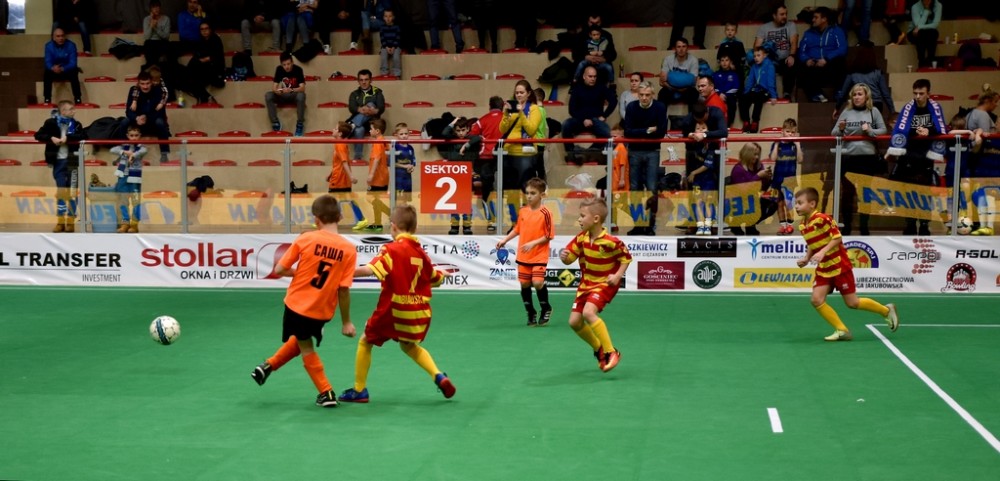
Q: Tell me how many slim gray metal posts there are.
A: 9